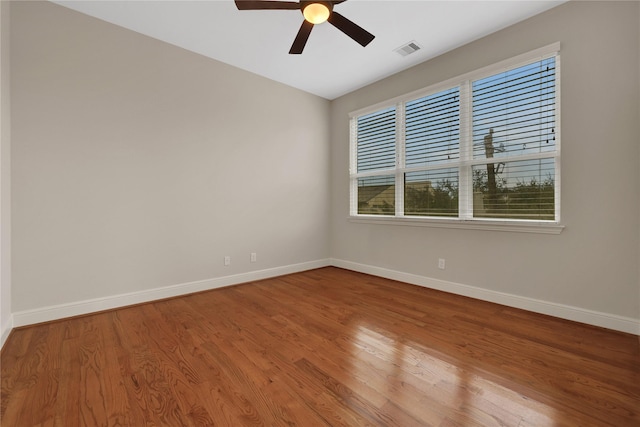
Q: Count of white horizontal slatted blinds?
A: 3